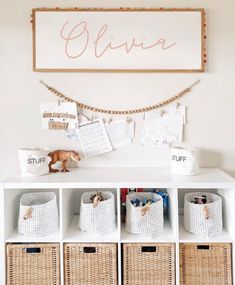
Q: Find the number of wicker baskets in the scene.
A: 4